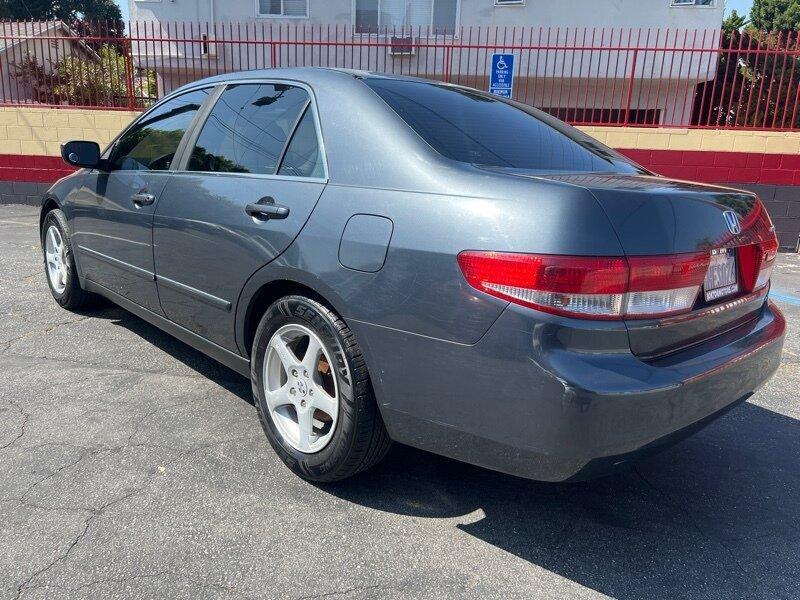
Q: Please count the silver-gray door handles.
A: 2